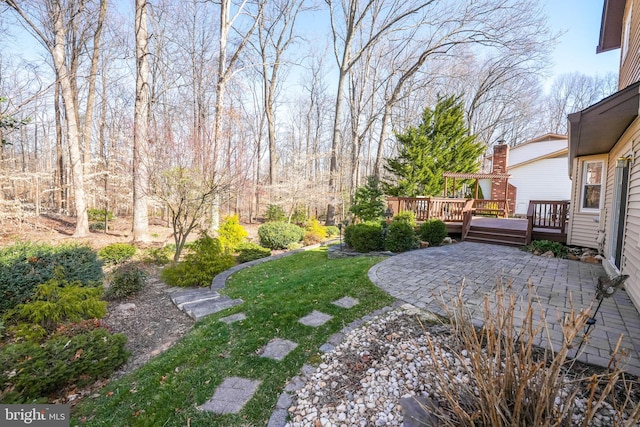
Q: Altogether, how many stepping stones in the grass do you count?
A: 5